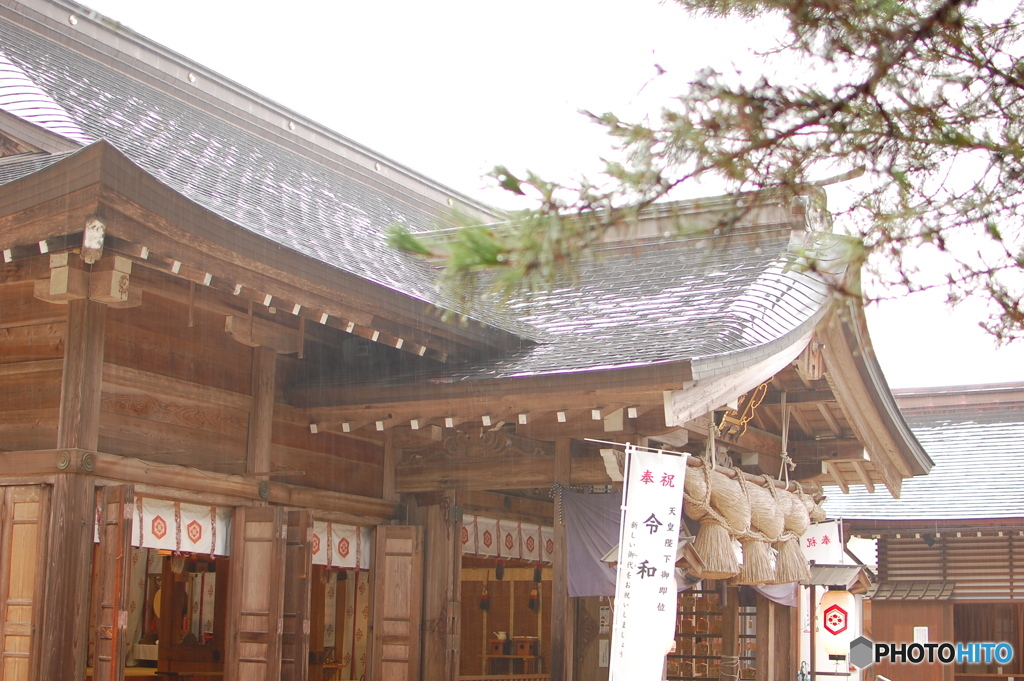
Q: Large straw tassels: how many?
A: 3